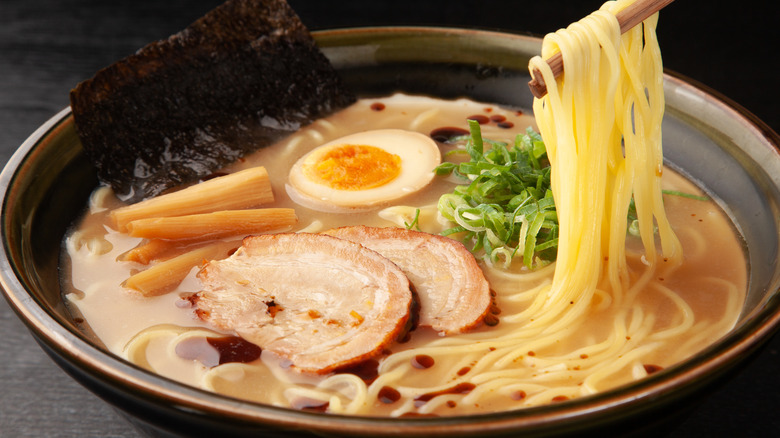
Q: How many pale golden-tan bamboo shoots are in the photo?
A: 4